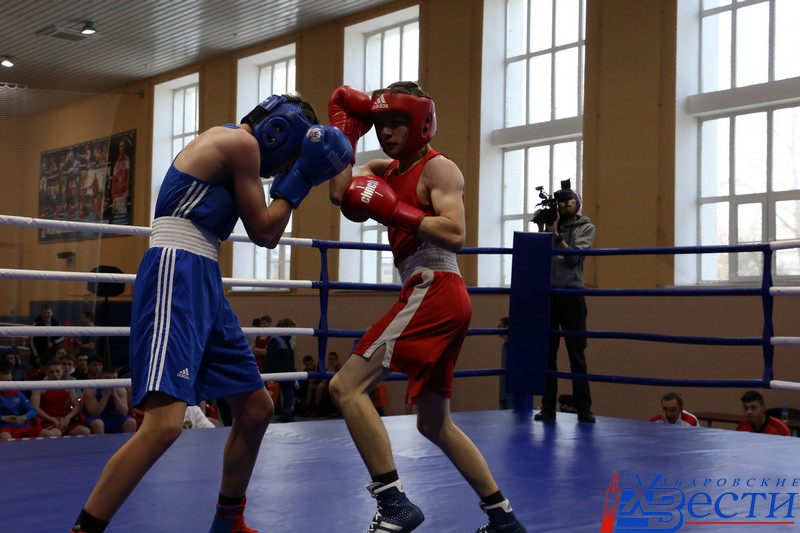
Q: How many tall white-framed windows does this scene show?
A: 5